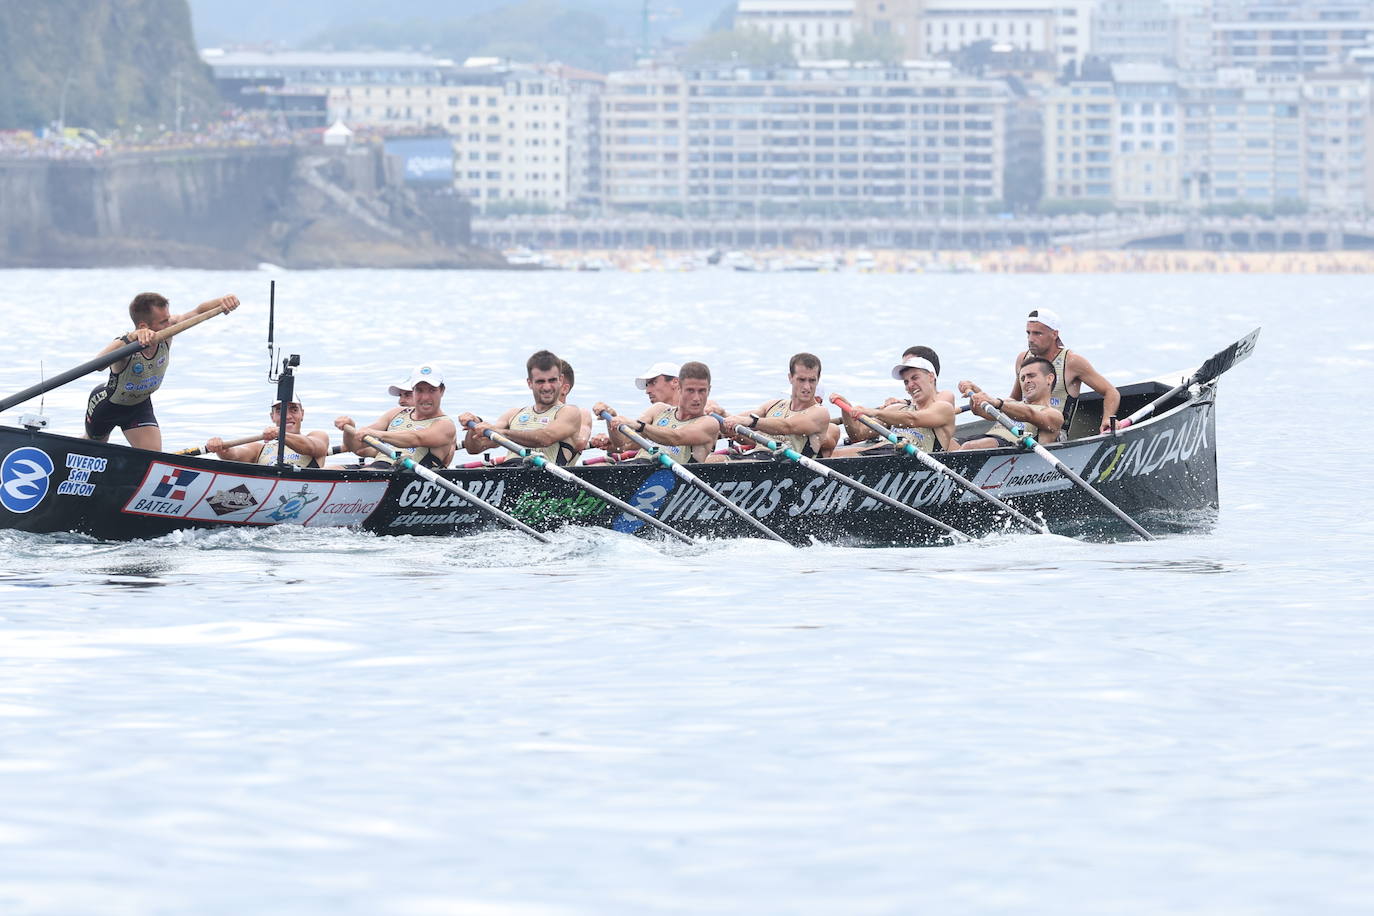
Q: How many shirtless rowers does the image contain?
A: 0